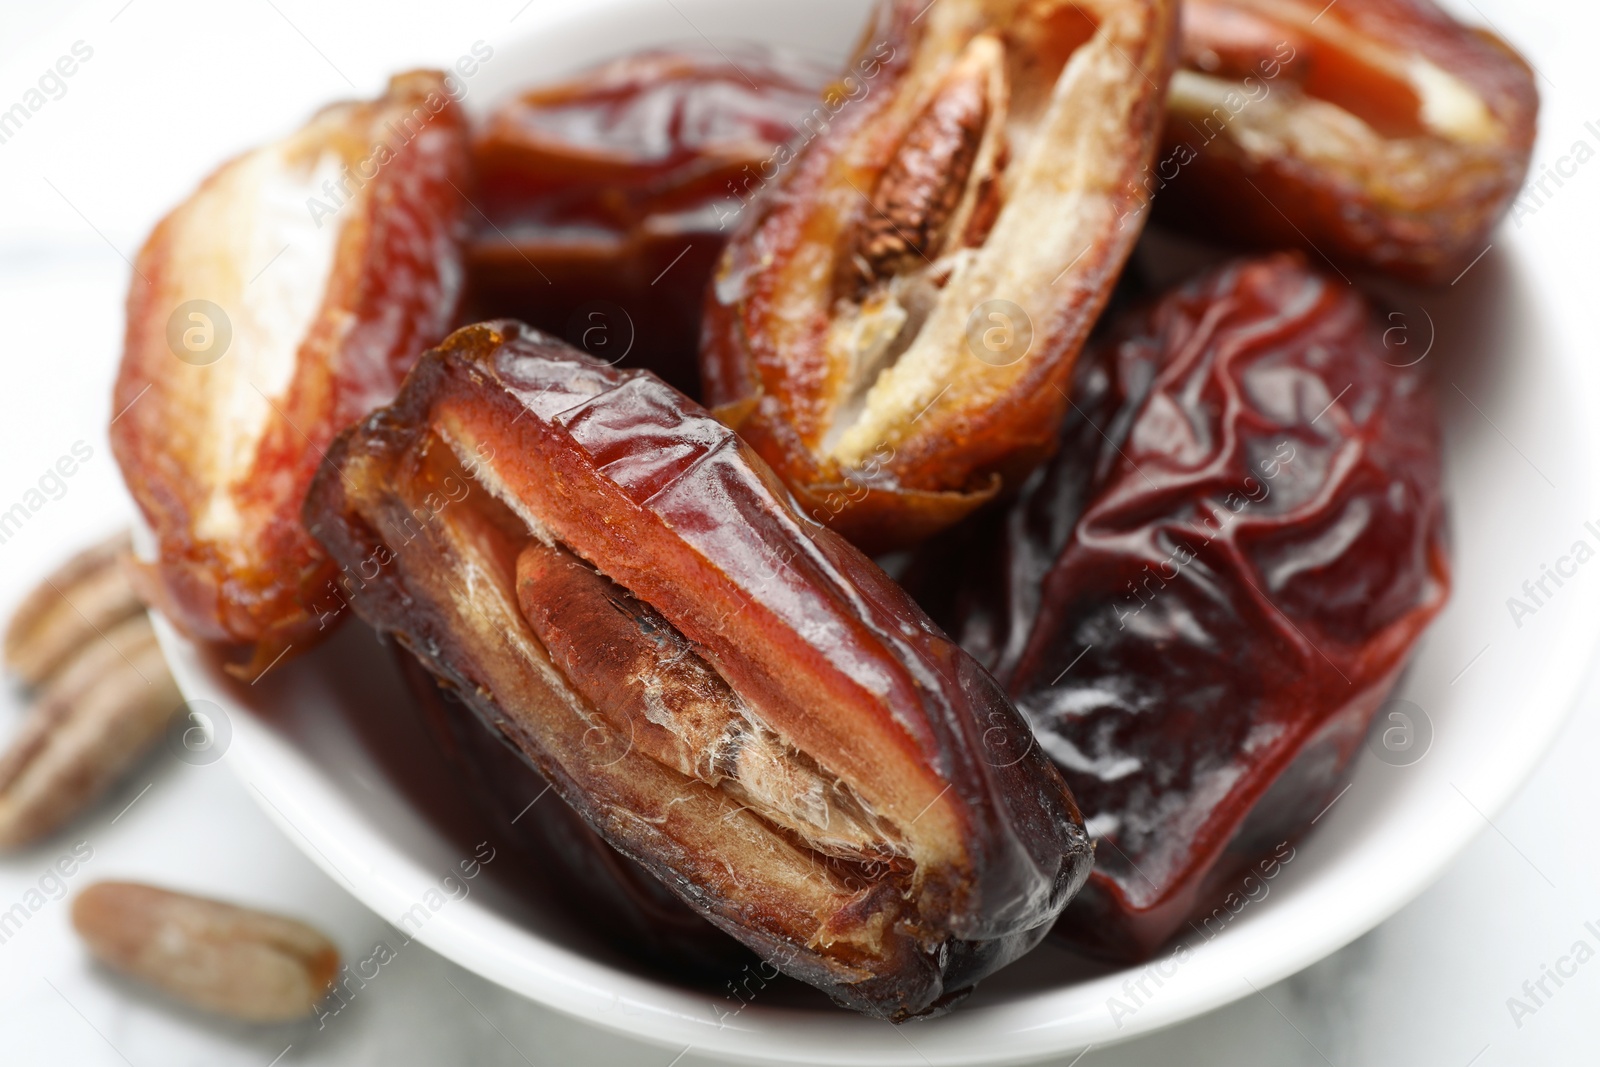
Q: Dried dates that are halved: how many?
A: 4